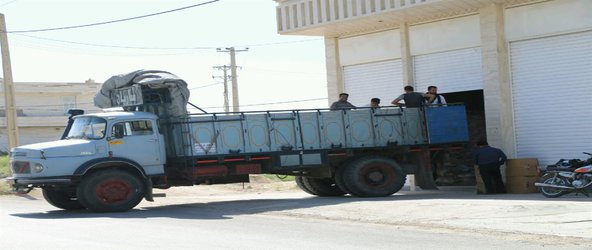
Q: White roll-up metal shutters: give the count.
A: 3